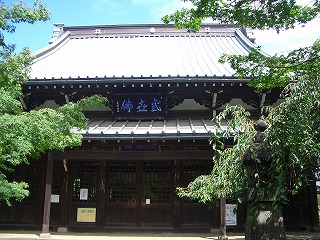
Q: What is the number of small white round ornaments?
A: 3